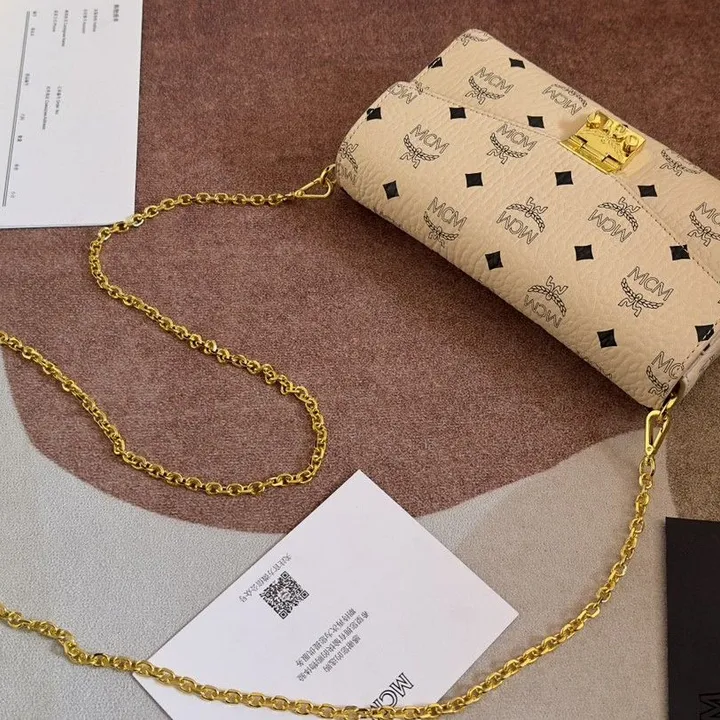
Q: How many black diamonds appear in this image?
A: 14